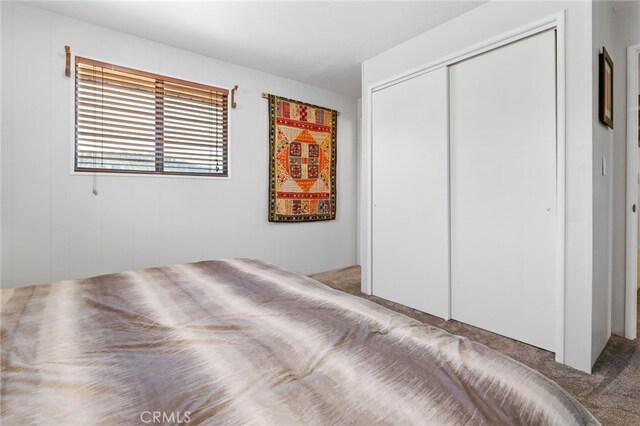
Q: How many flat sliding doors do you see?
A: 2